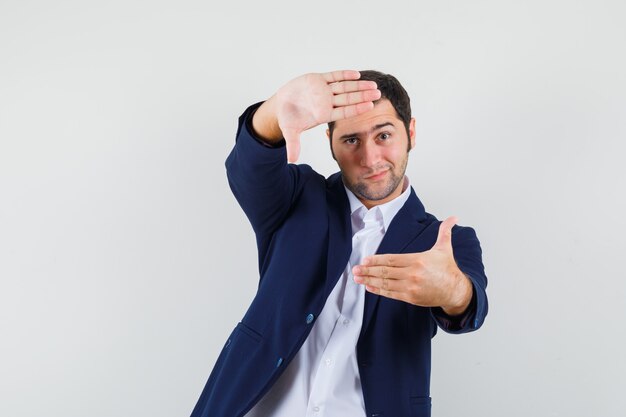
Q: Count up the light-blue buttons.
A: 2